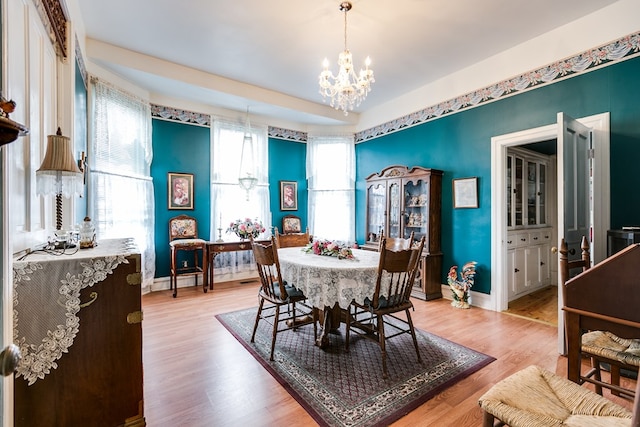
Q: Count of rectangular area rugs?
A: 1